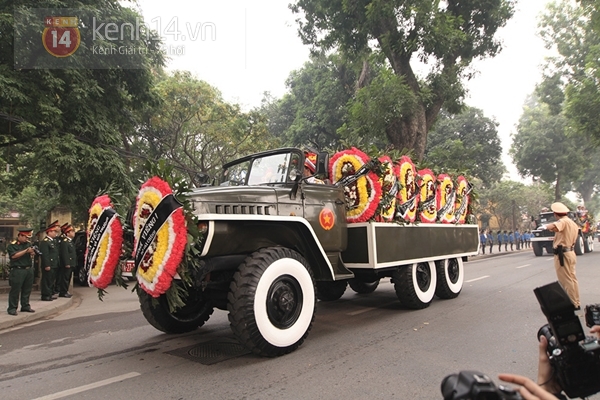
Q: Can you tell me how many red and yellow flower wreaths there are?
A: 8